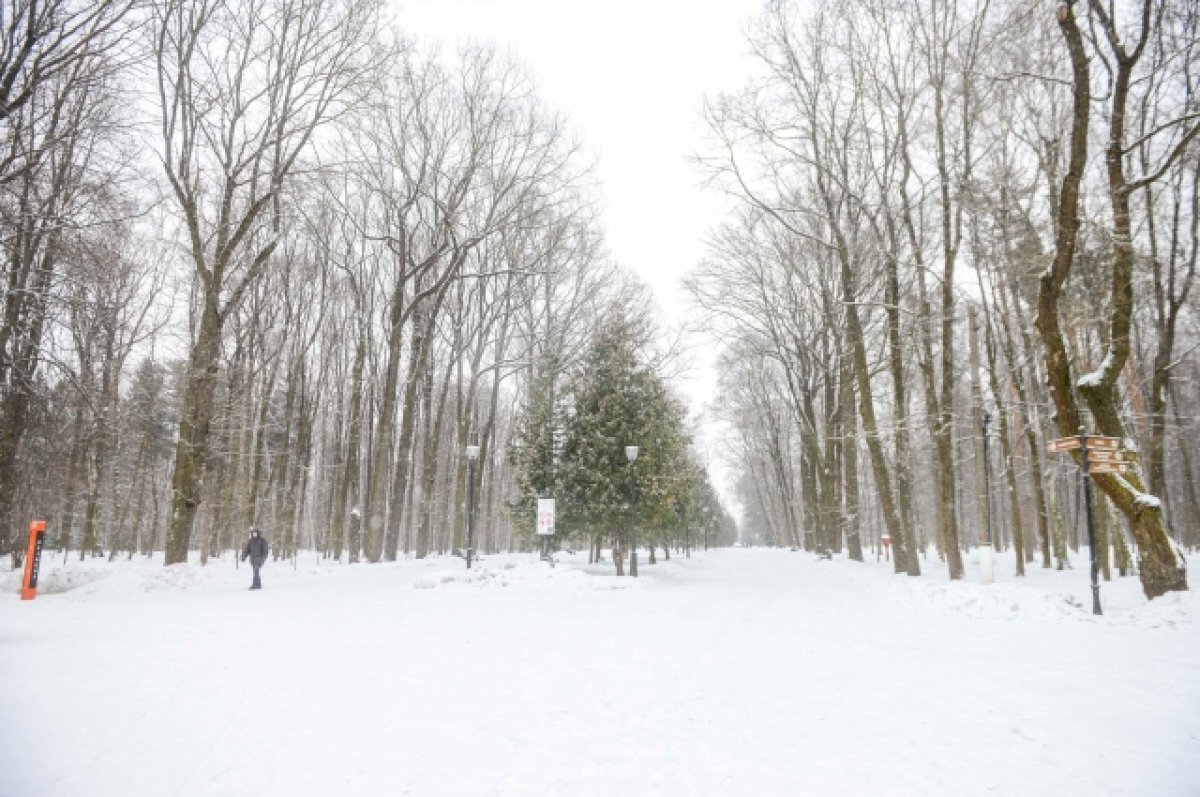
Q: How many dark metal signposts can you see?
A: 1